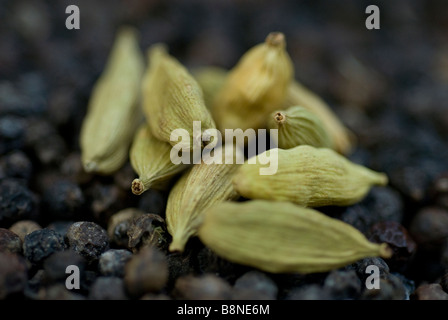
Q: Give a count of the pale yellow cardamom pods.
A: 10